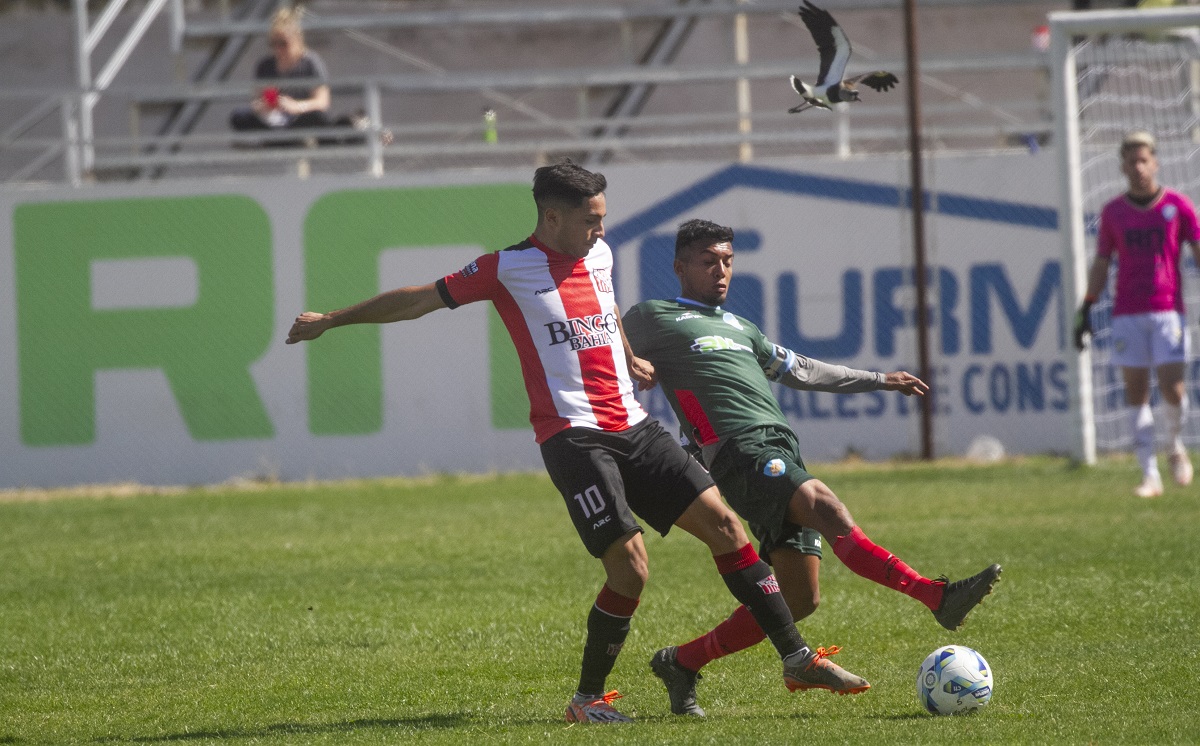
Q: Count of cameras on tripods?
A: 0